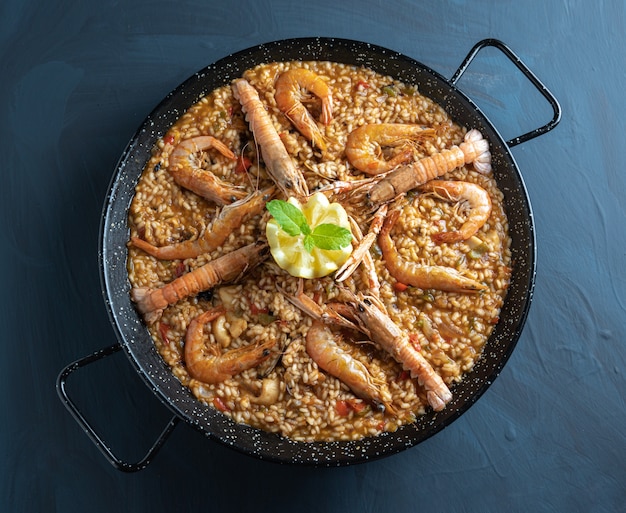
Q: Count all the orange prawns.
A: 8